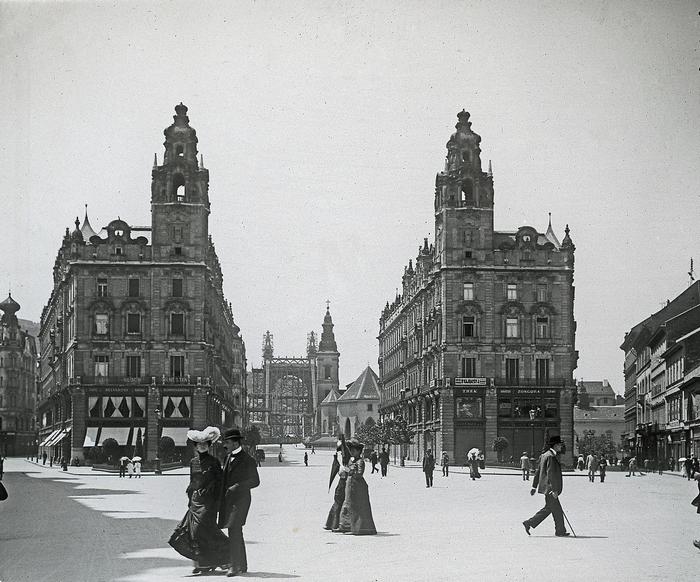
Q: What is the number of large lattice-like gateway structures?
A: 1